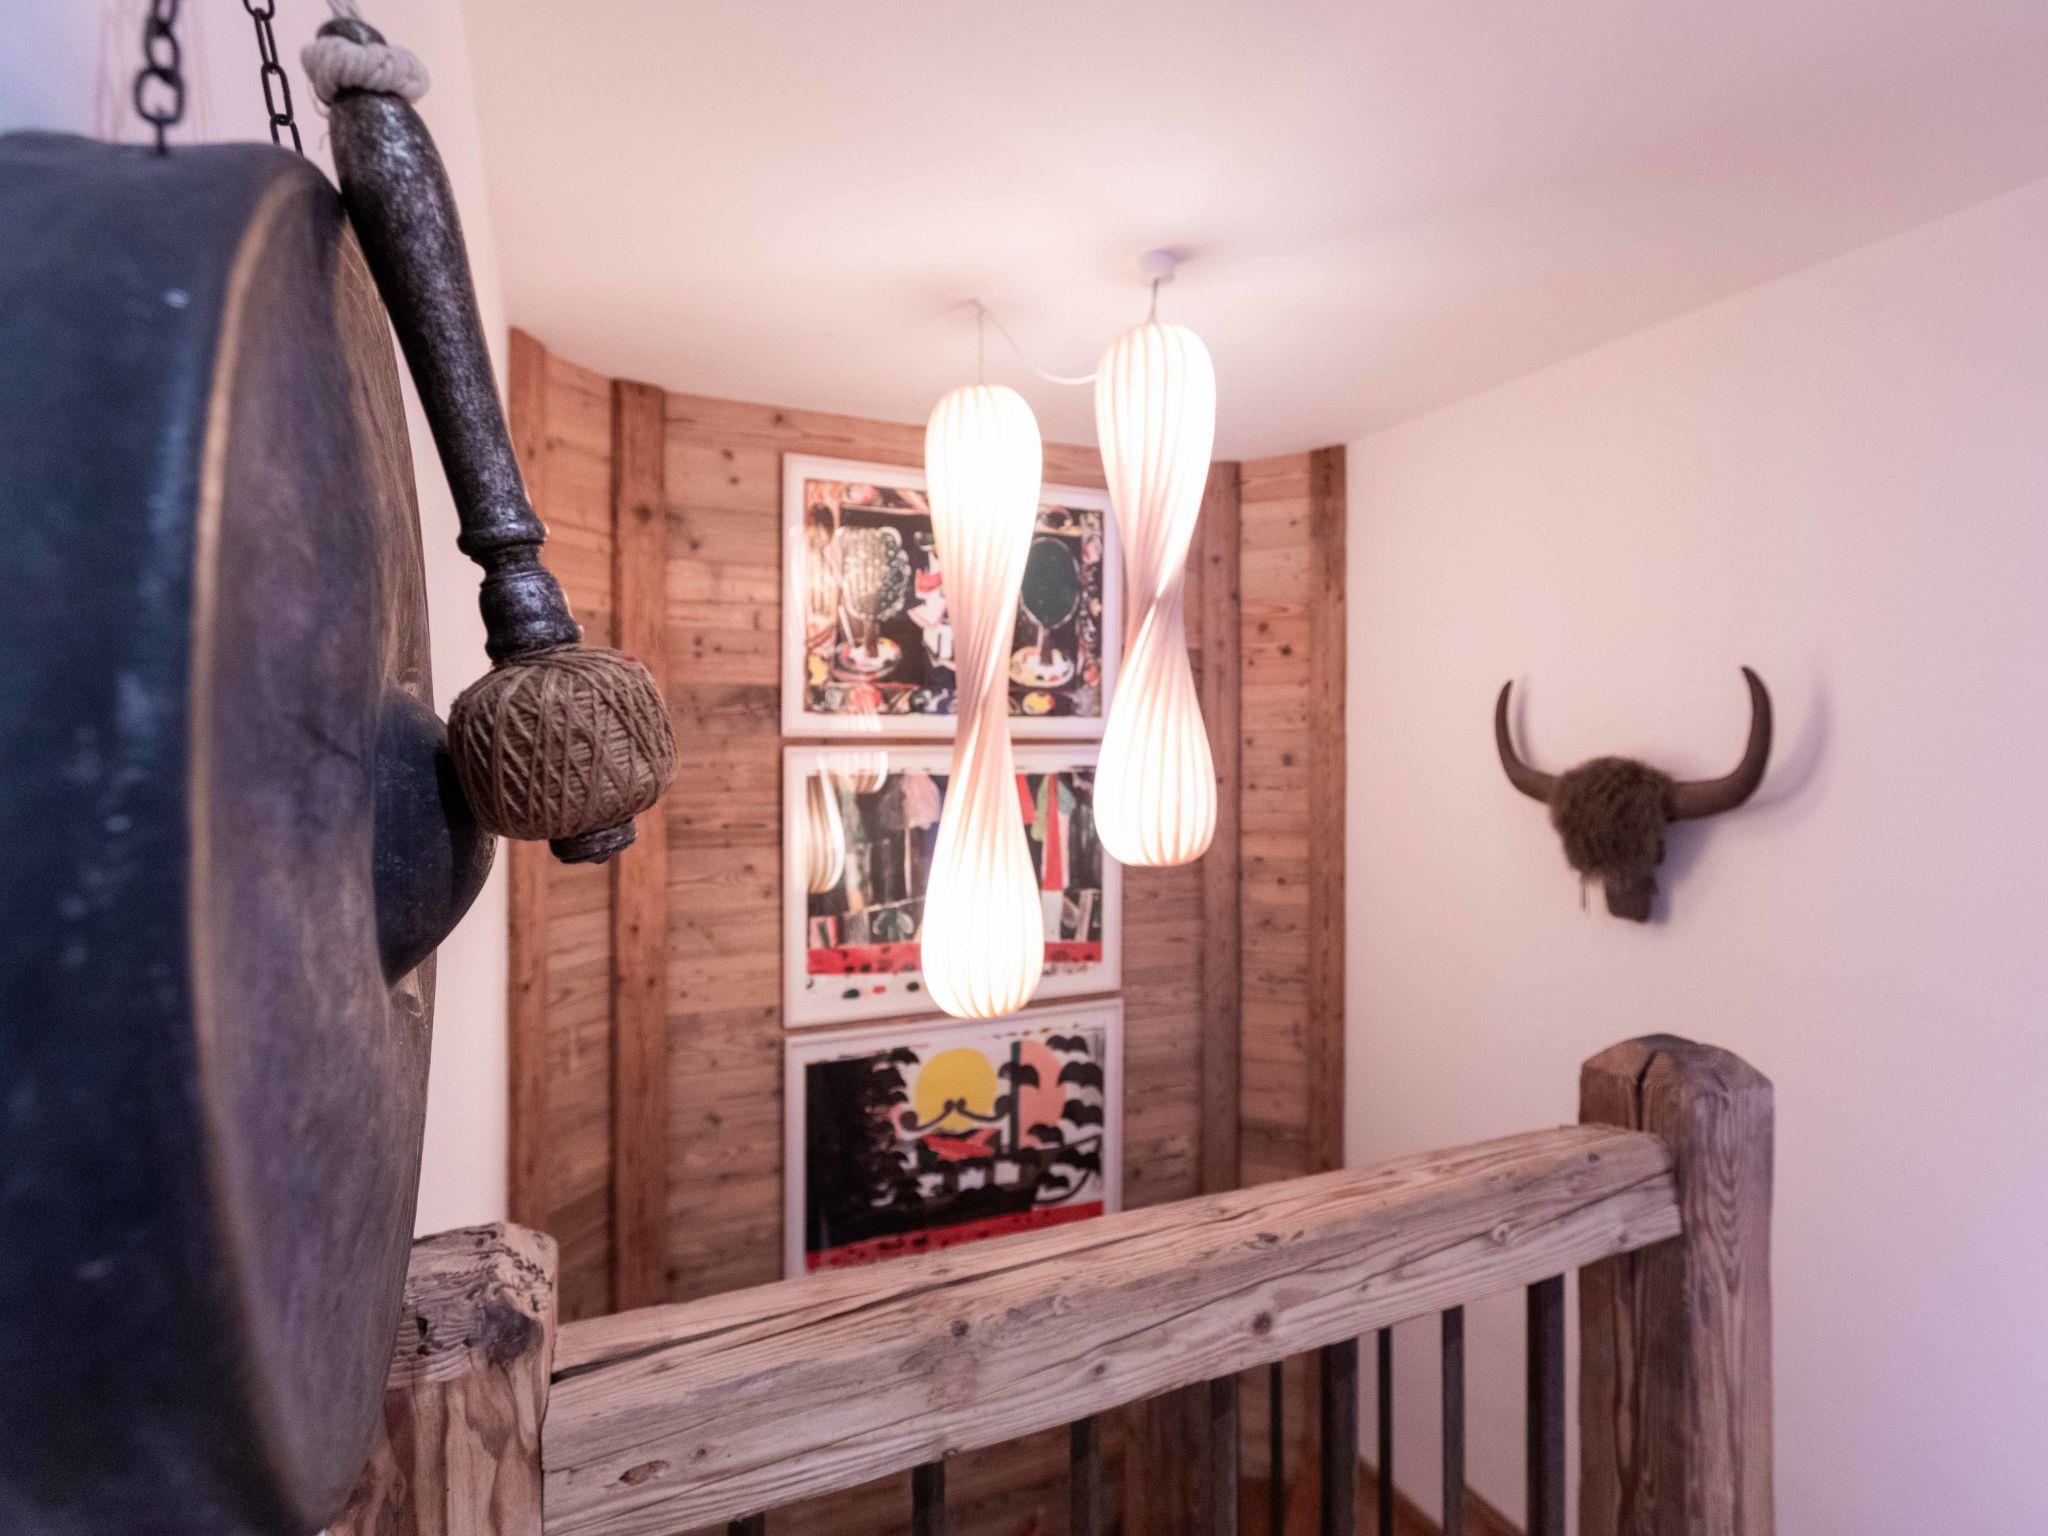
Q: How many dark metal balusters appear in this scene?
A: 9